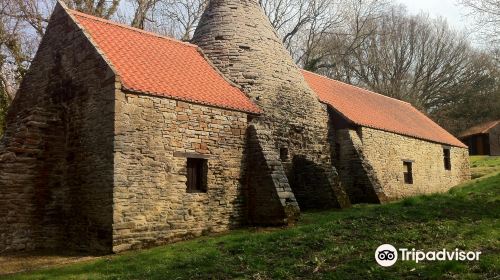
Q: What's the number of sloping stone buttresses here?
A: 3